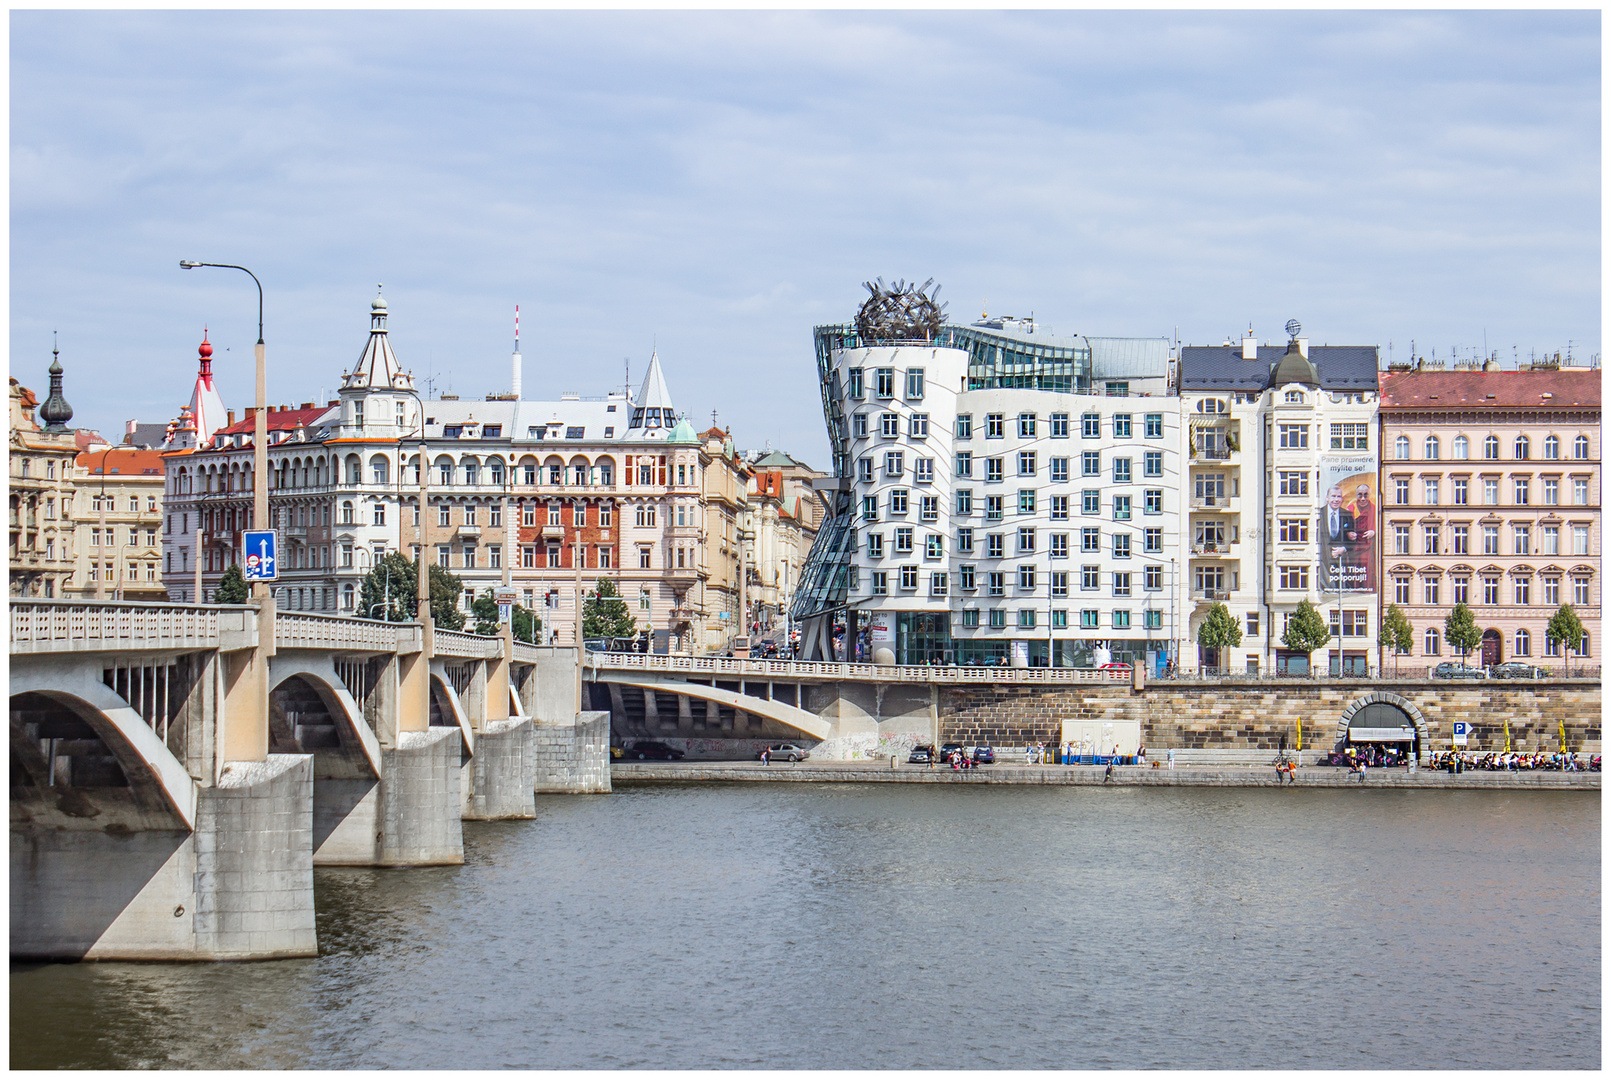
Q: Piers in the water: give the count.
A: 4